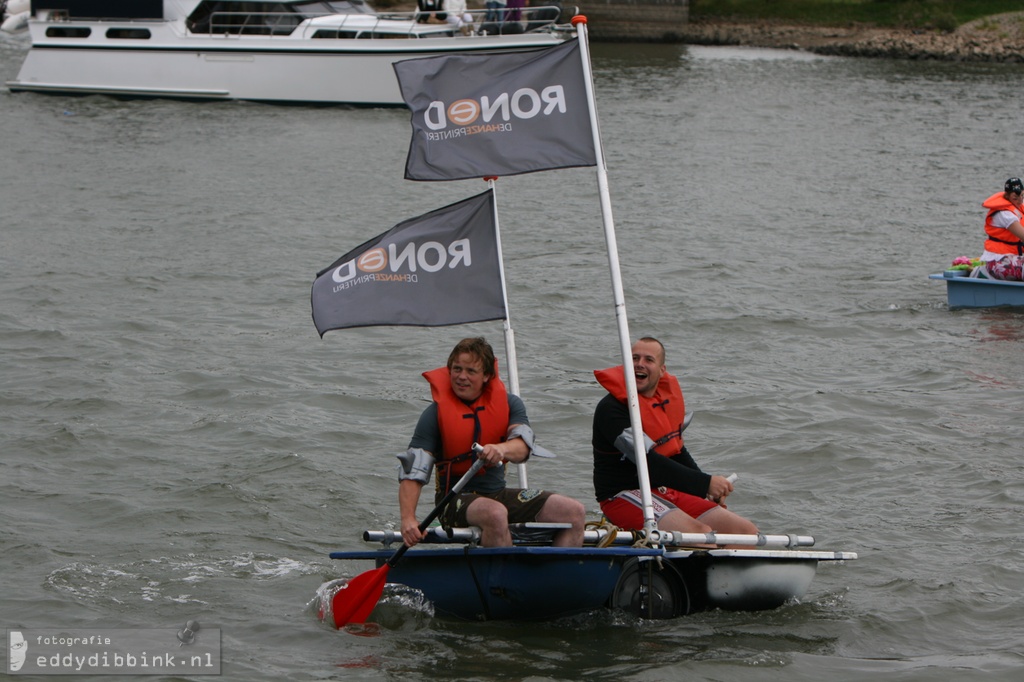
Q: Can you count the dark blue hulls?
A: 1